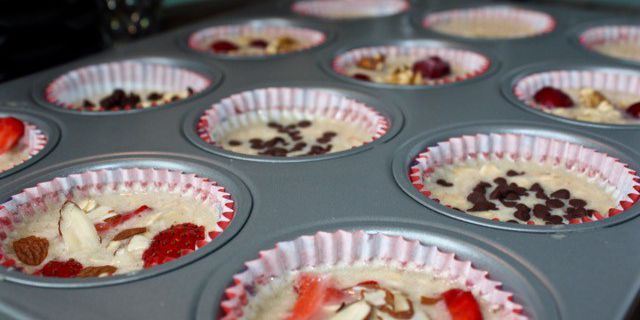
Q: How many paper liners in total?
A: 12